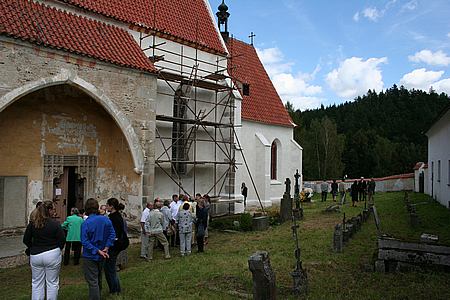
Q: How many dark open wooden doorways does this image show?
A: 1